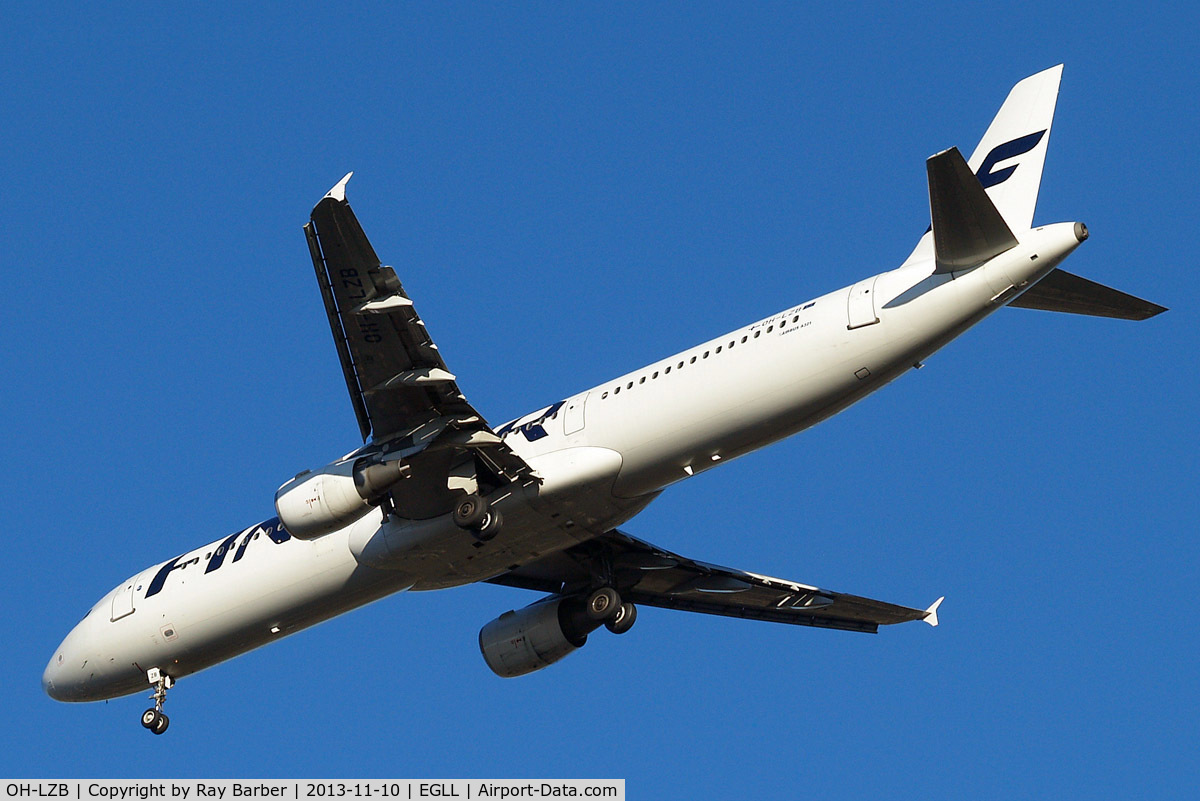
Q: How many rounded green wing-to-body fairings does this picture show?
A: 0